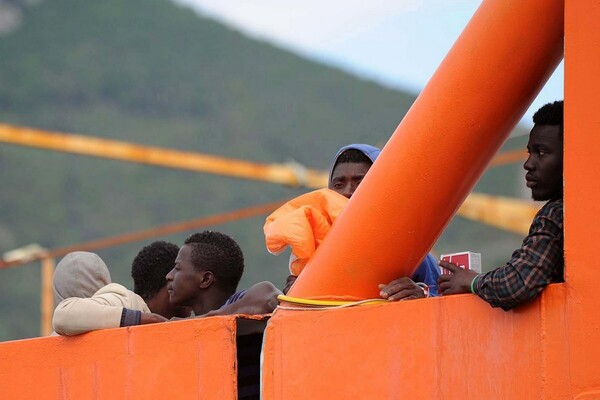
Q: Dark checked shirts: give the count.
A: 1